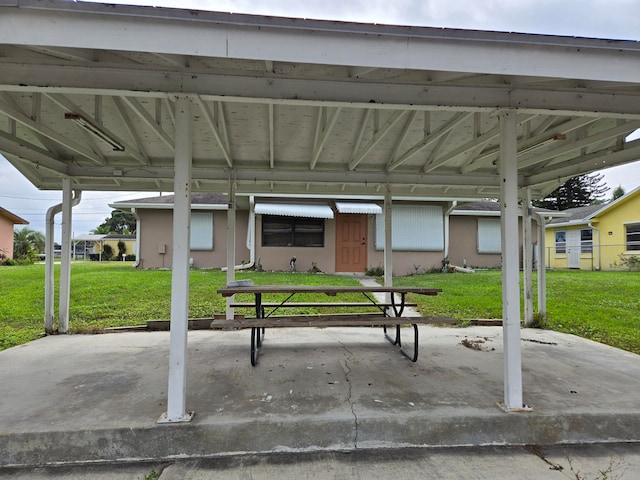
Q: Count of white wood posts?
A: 6